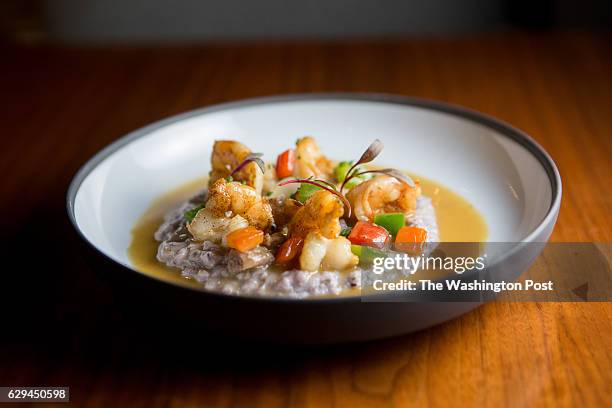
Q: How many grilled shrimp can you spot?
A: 5